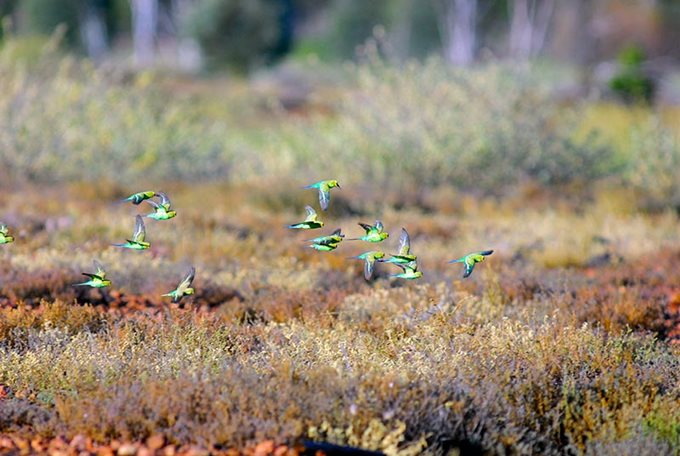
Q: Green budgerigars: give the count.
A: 15